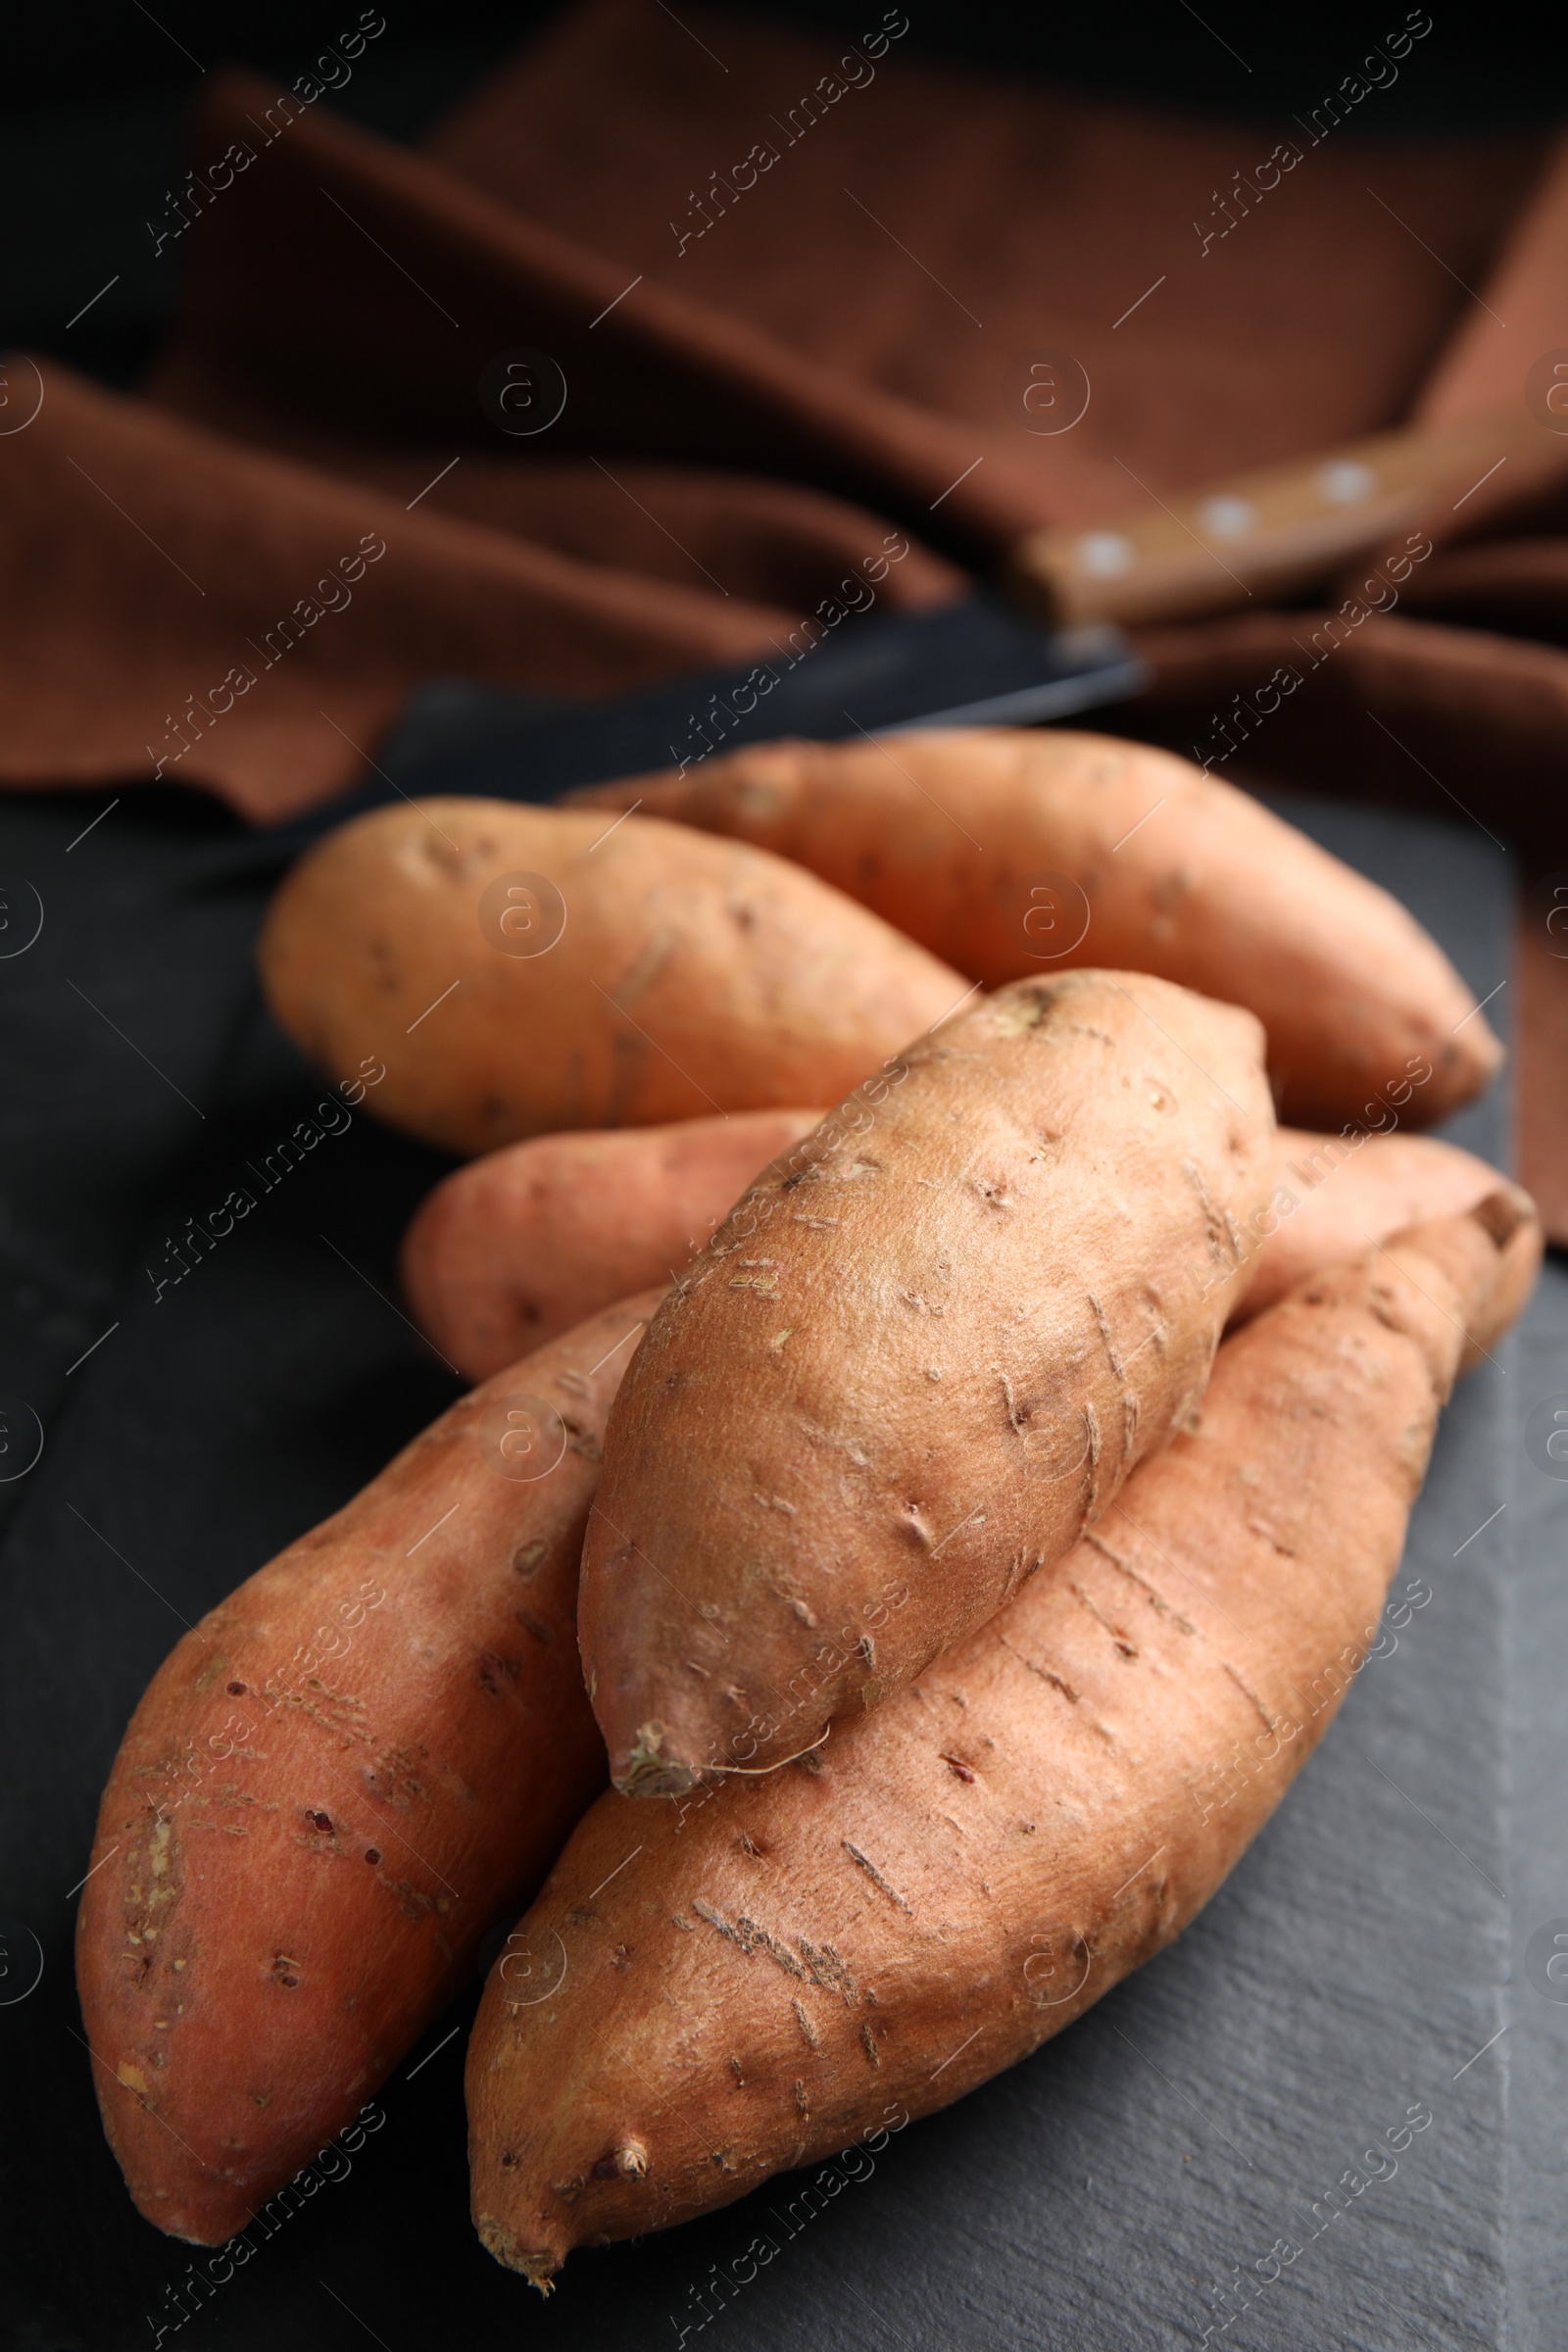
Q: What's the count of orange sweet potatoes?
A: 6